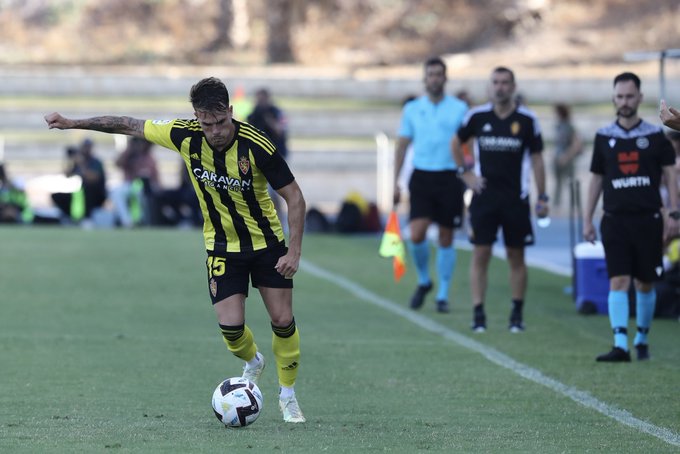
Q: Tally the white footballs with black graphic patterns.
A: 1